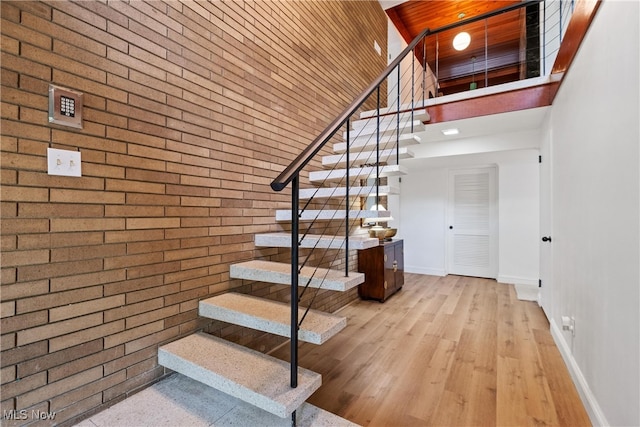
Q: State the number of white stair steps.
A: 11